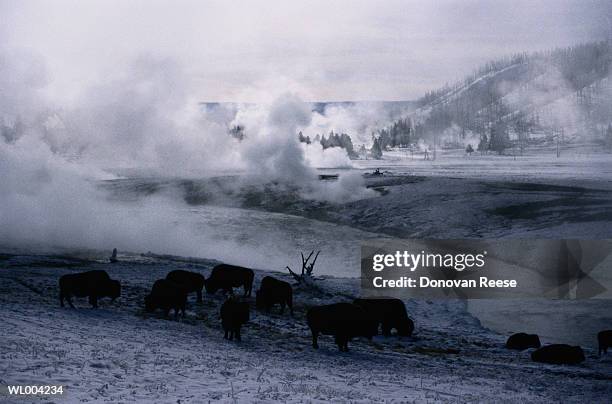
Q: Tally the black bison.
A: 11